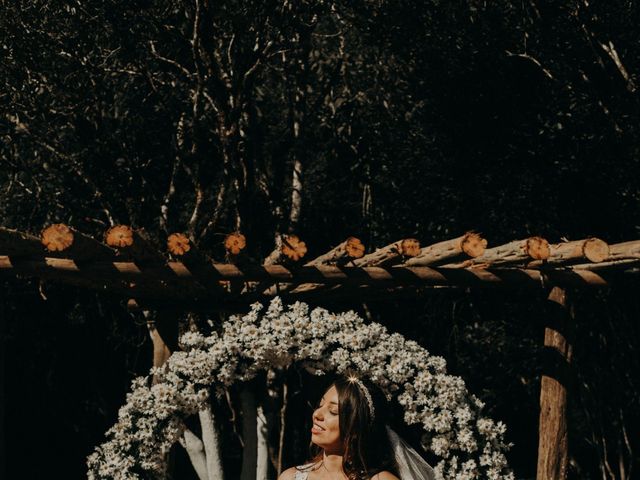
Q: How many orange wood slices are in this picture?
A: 10